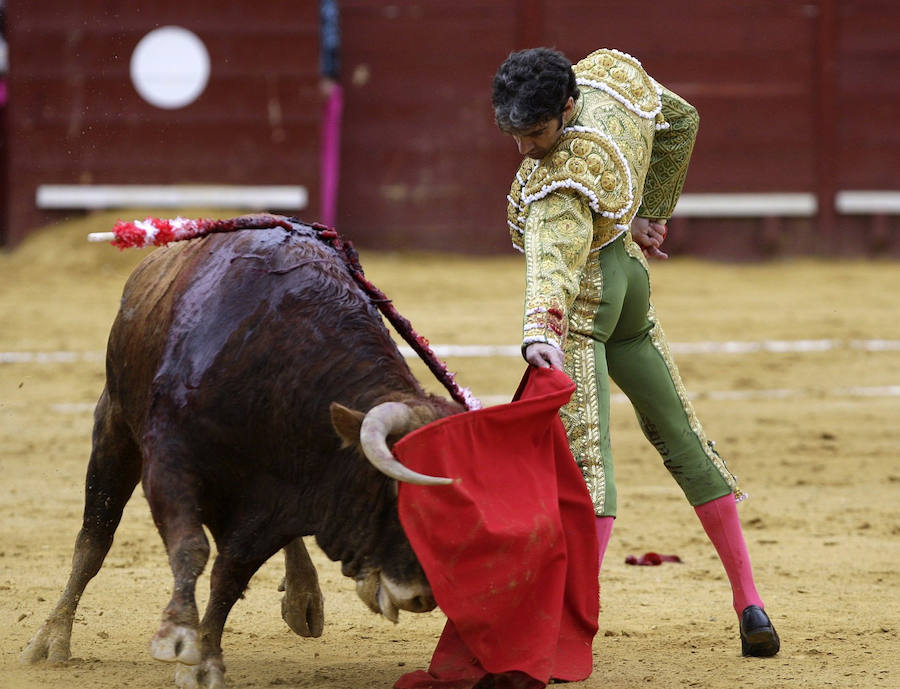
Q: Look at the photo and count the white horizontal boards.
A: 3